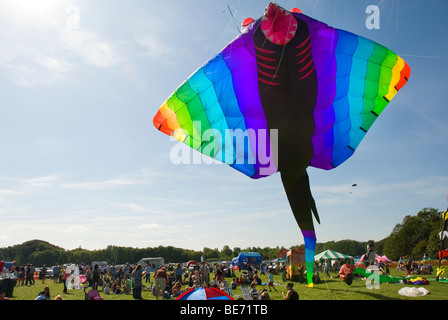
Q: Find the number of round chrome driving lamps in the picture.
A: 0